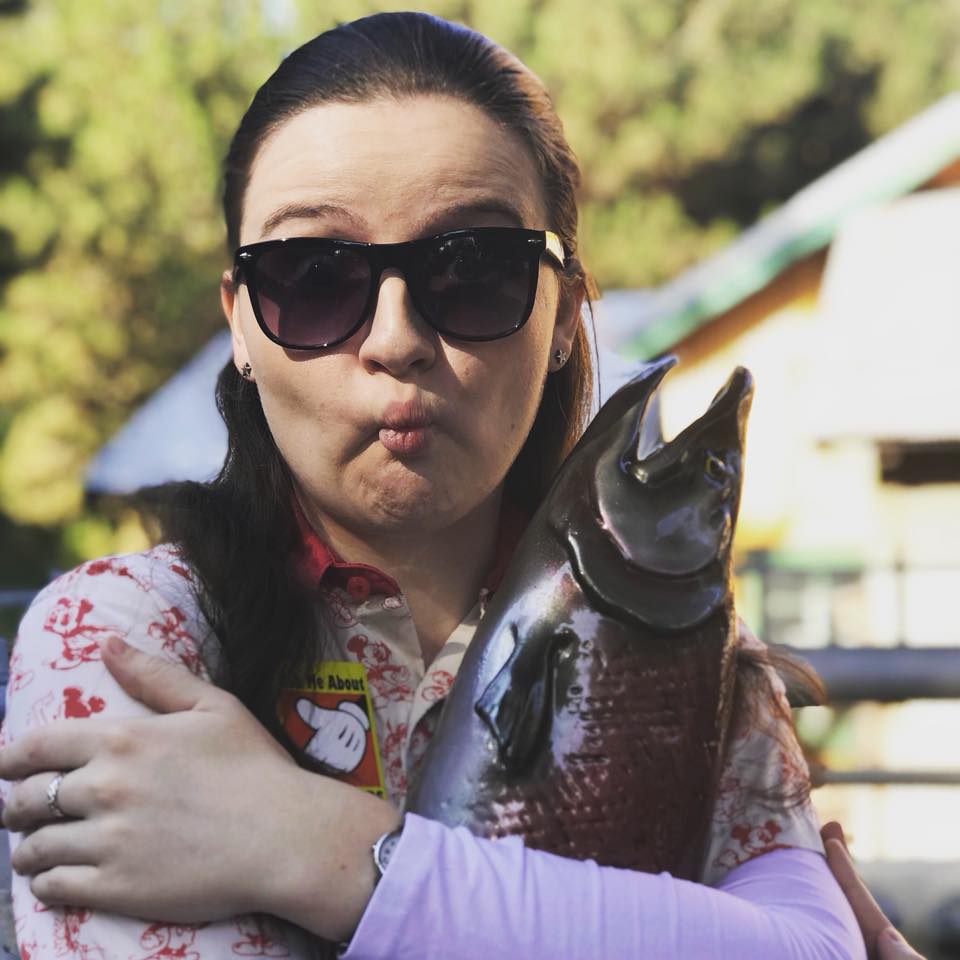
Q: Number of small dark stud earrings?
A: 2